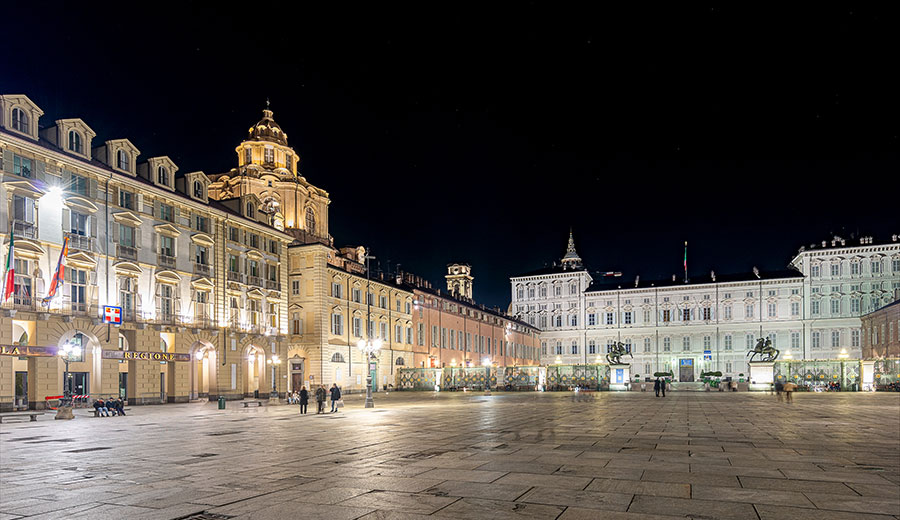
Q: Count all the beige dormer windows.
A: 6